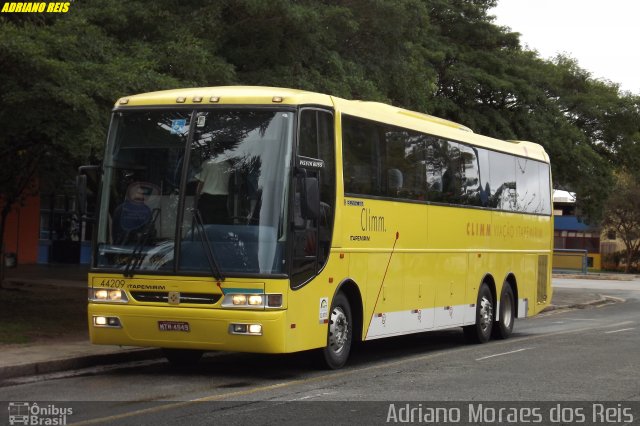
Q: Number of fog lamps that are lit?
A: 2